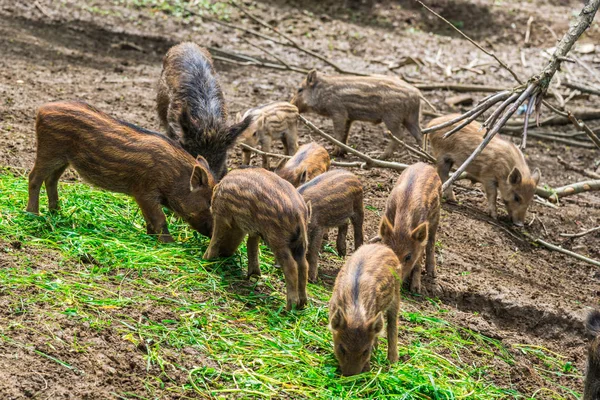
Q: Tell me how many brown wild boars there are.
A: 9